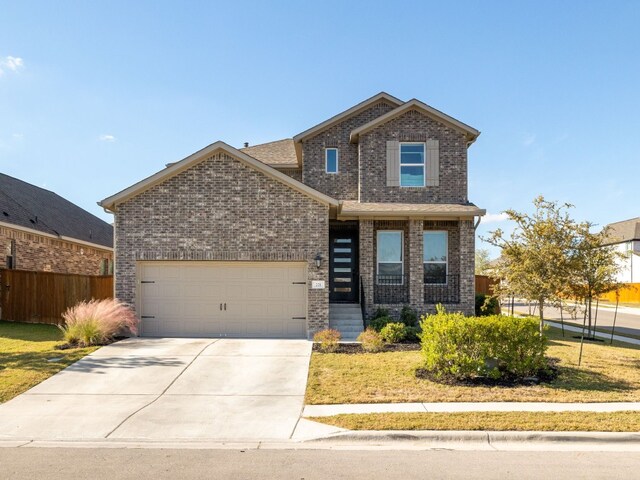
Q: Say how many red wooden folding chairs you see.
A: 0